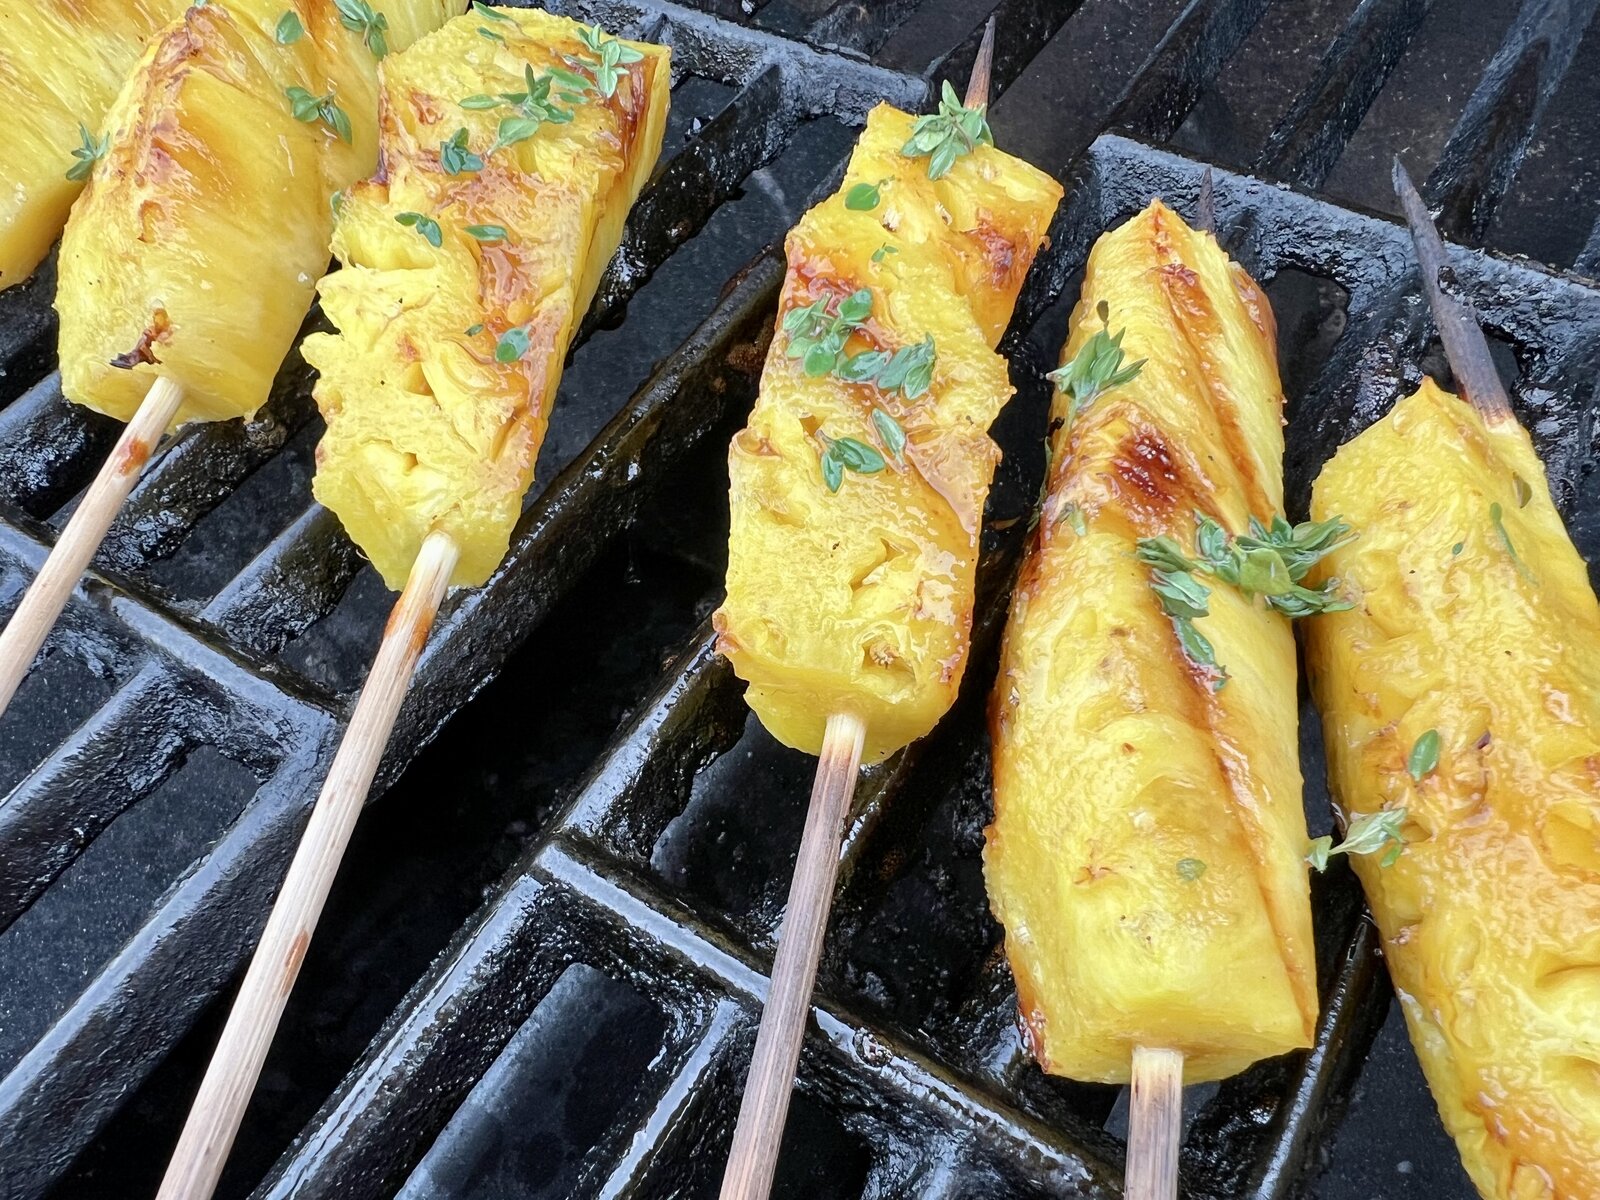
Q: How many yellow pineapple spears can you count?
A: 6